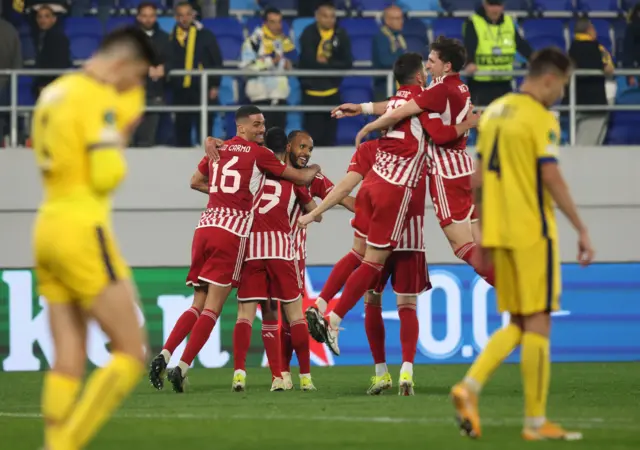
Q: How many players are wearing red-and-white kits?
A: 6